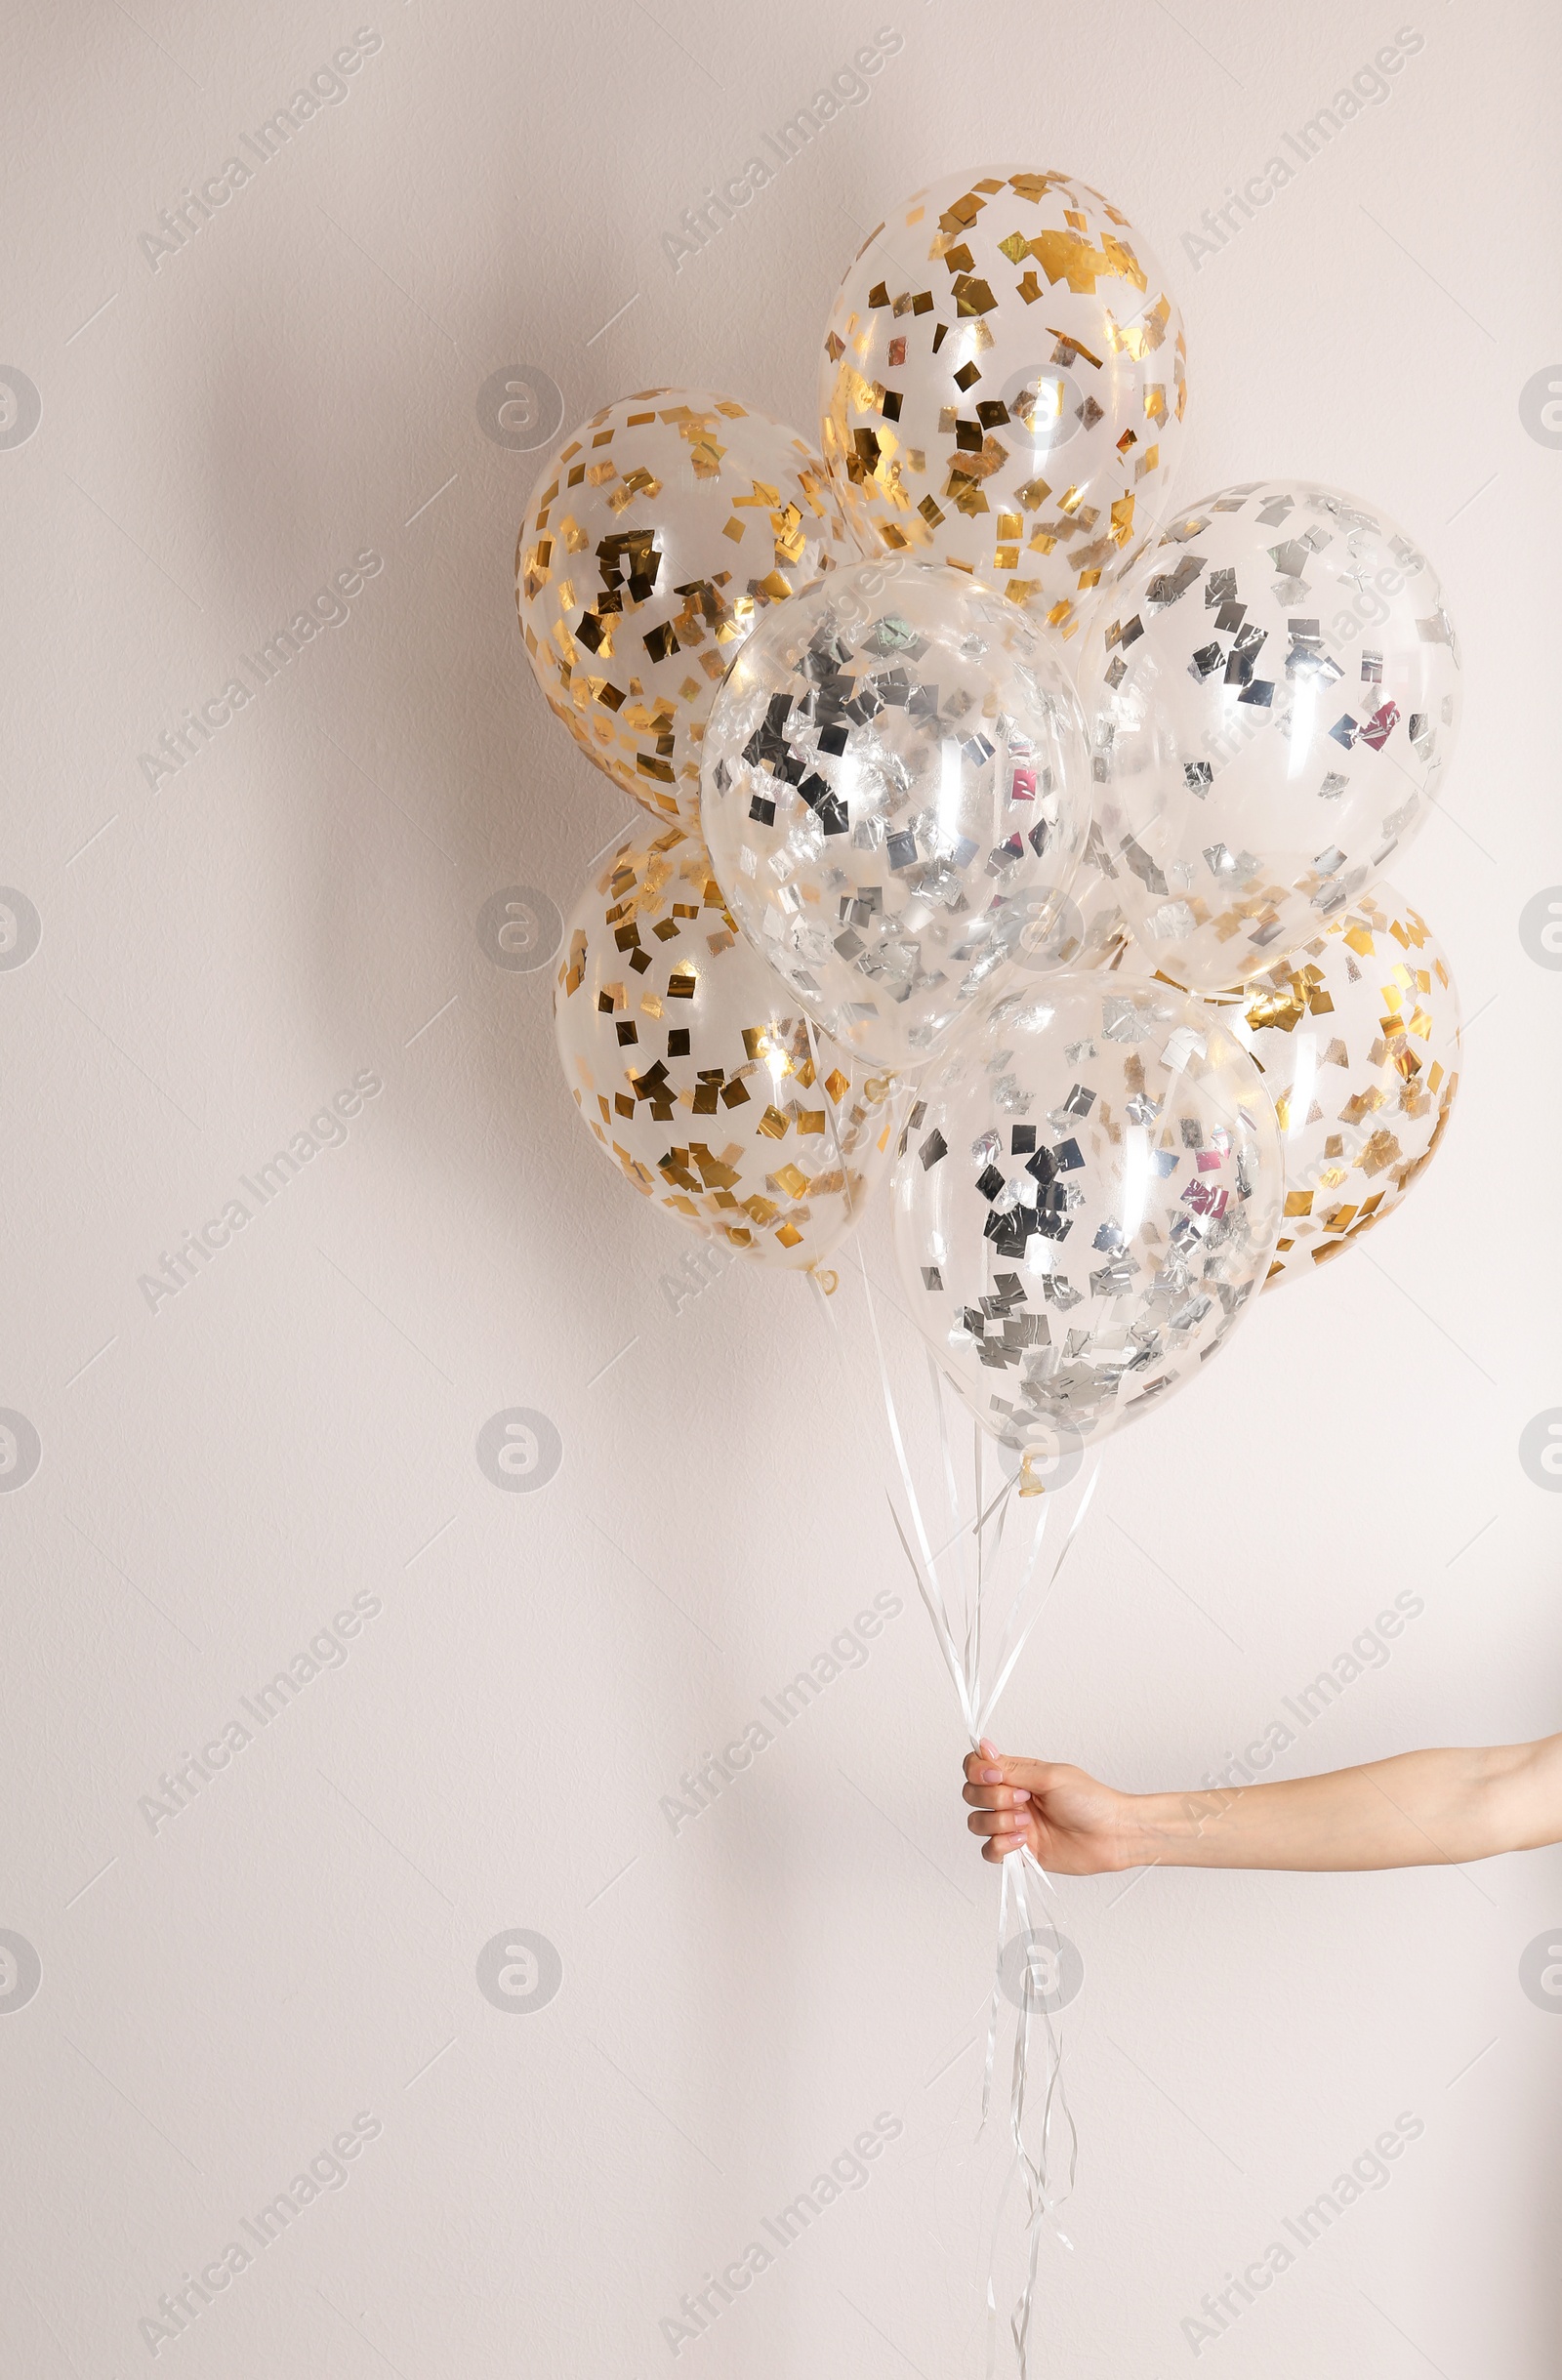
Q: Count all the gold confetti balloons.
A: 4